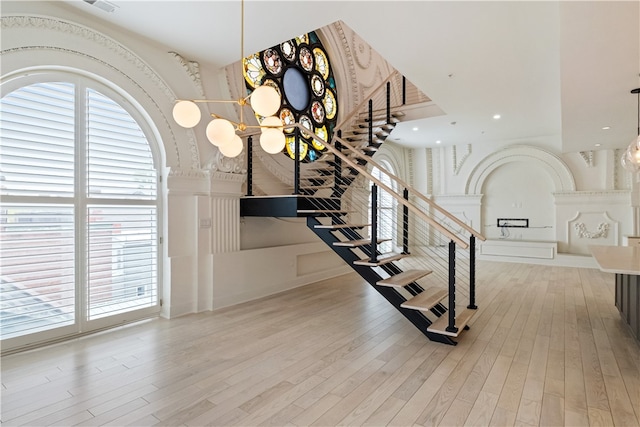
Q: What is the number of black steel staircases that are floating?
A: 1